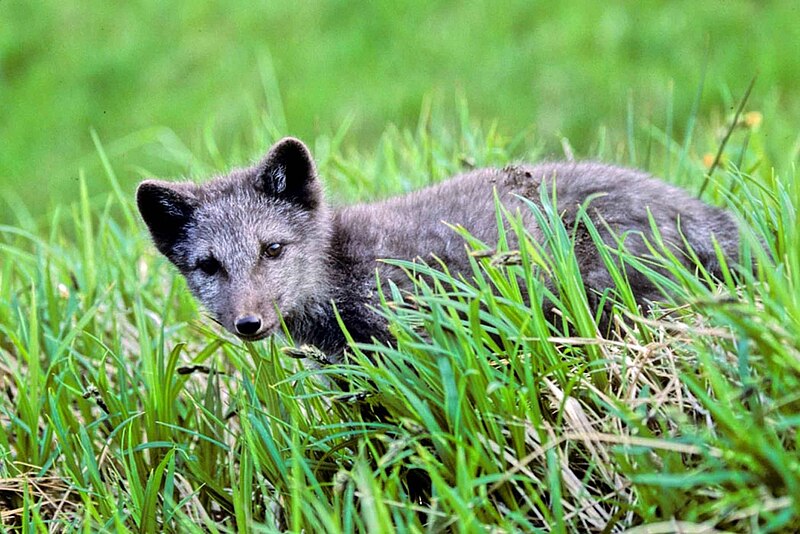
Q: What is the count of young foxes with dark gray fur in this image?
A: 1